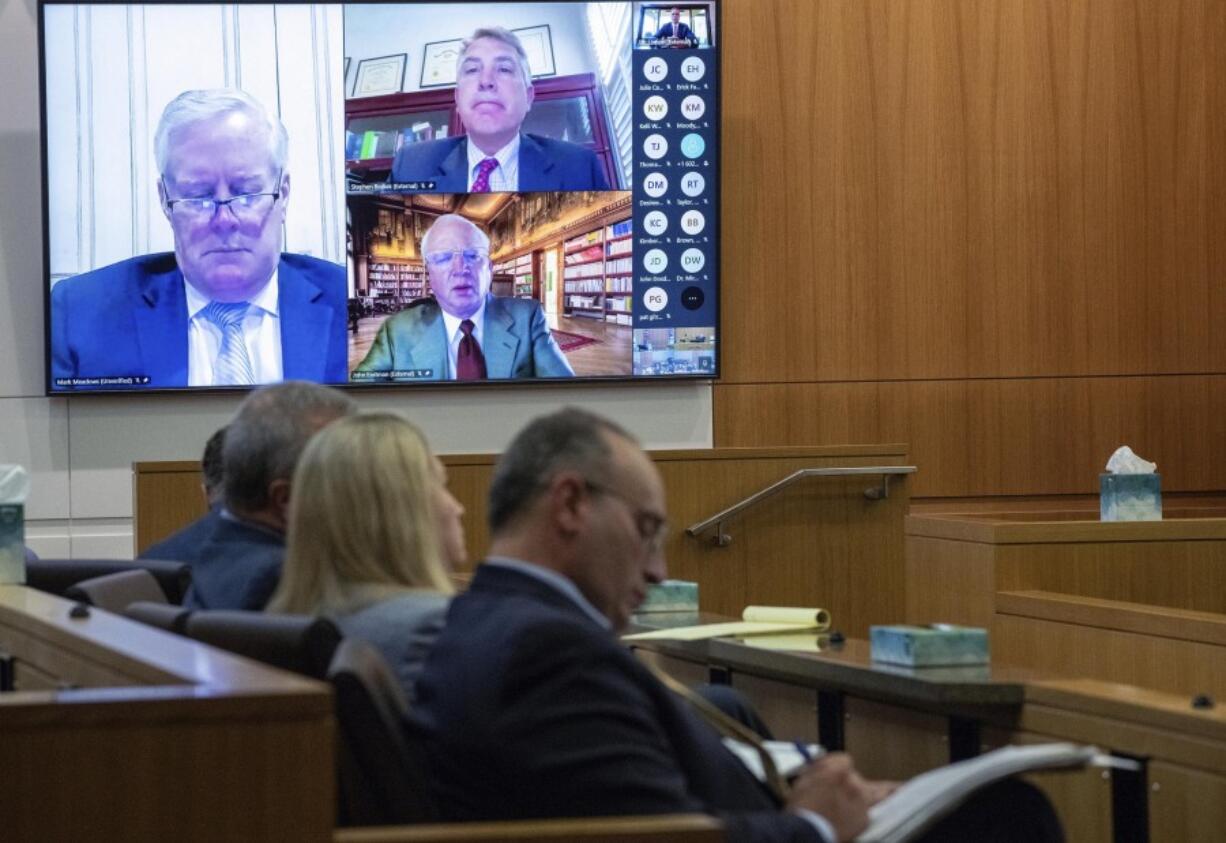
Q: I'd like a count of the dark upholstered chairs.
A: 5